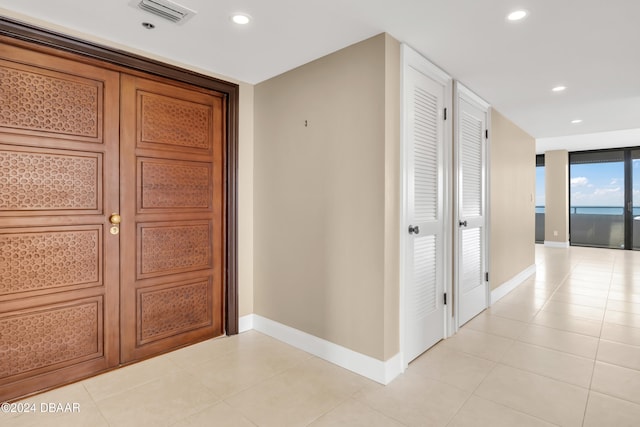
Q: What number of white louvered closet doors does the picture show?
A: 2